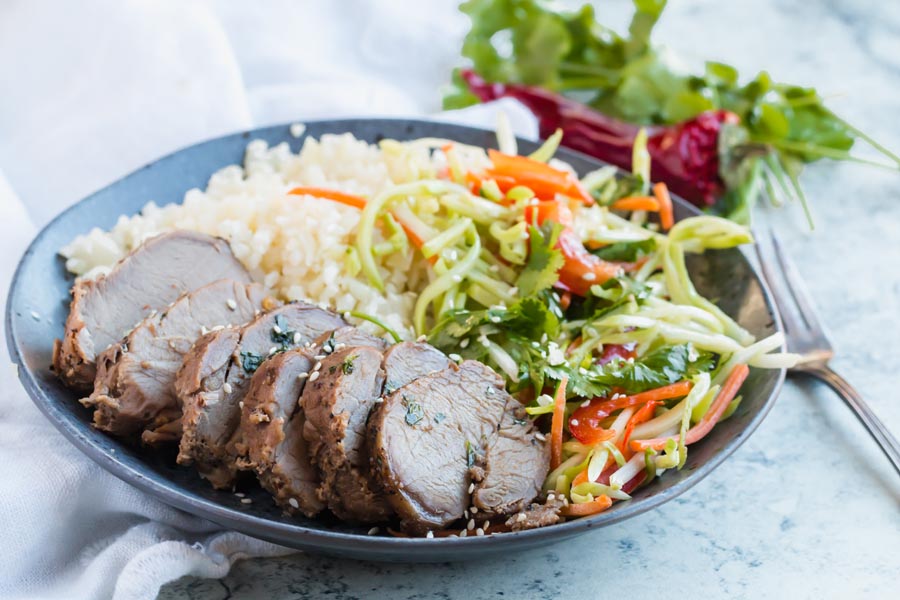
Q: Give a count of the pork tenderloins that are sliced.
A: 6